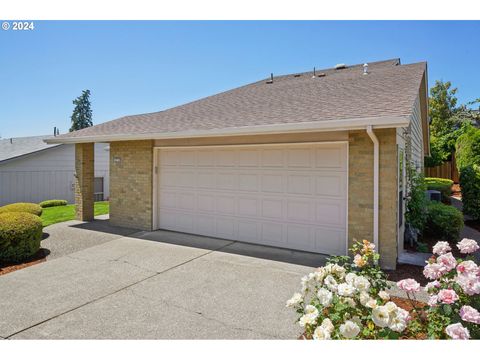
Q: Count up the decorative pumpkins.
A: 0